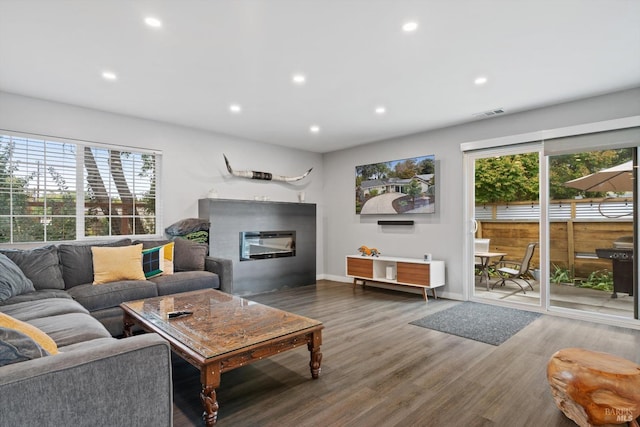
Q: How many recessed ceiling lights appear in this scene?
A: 8